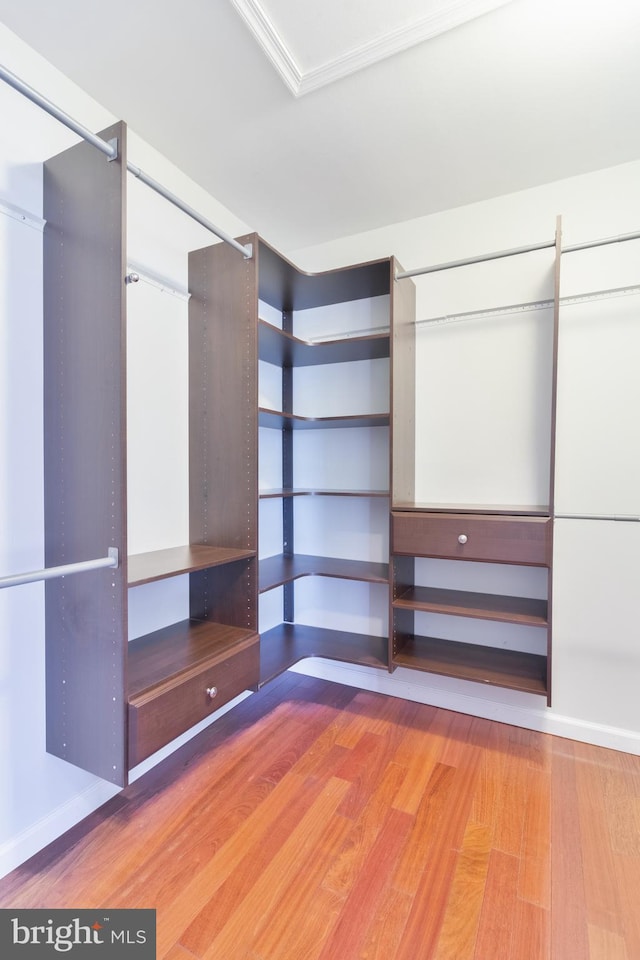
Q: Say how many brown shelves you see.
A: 11